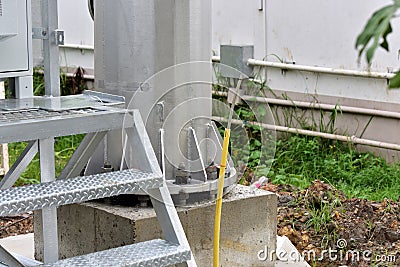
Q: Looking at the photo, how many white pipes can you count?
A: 3